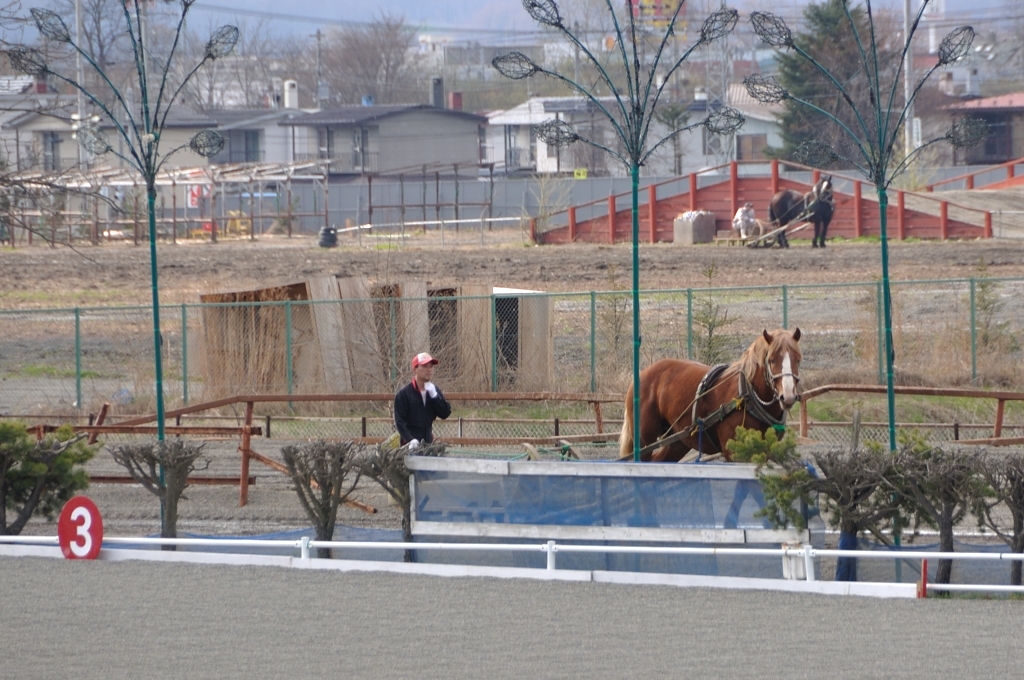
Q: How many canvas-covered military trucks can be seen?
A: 0